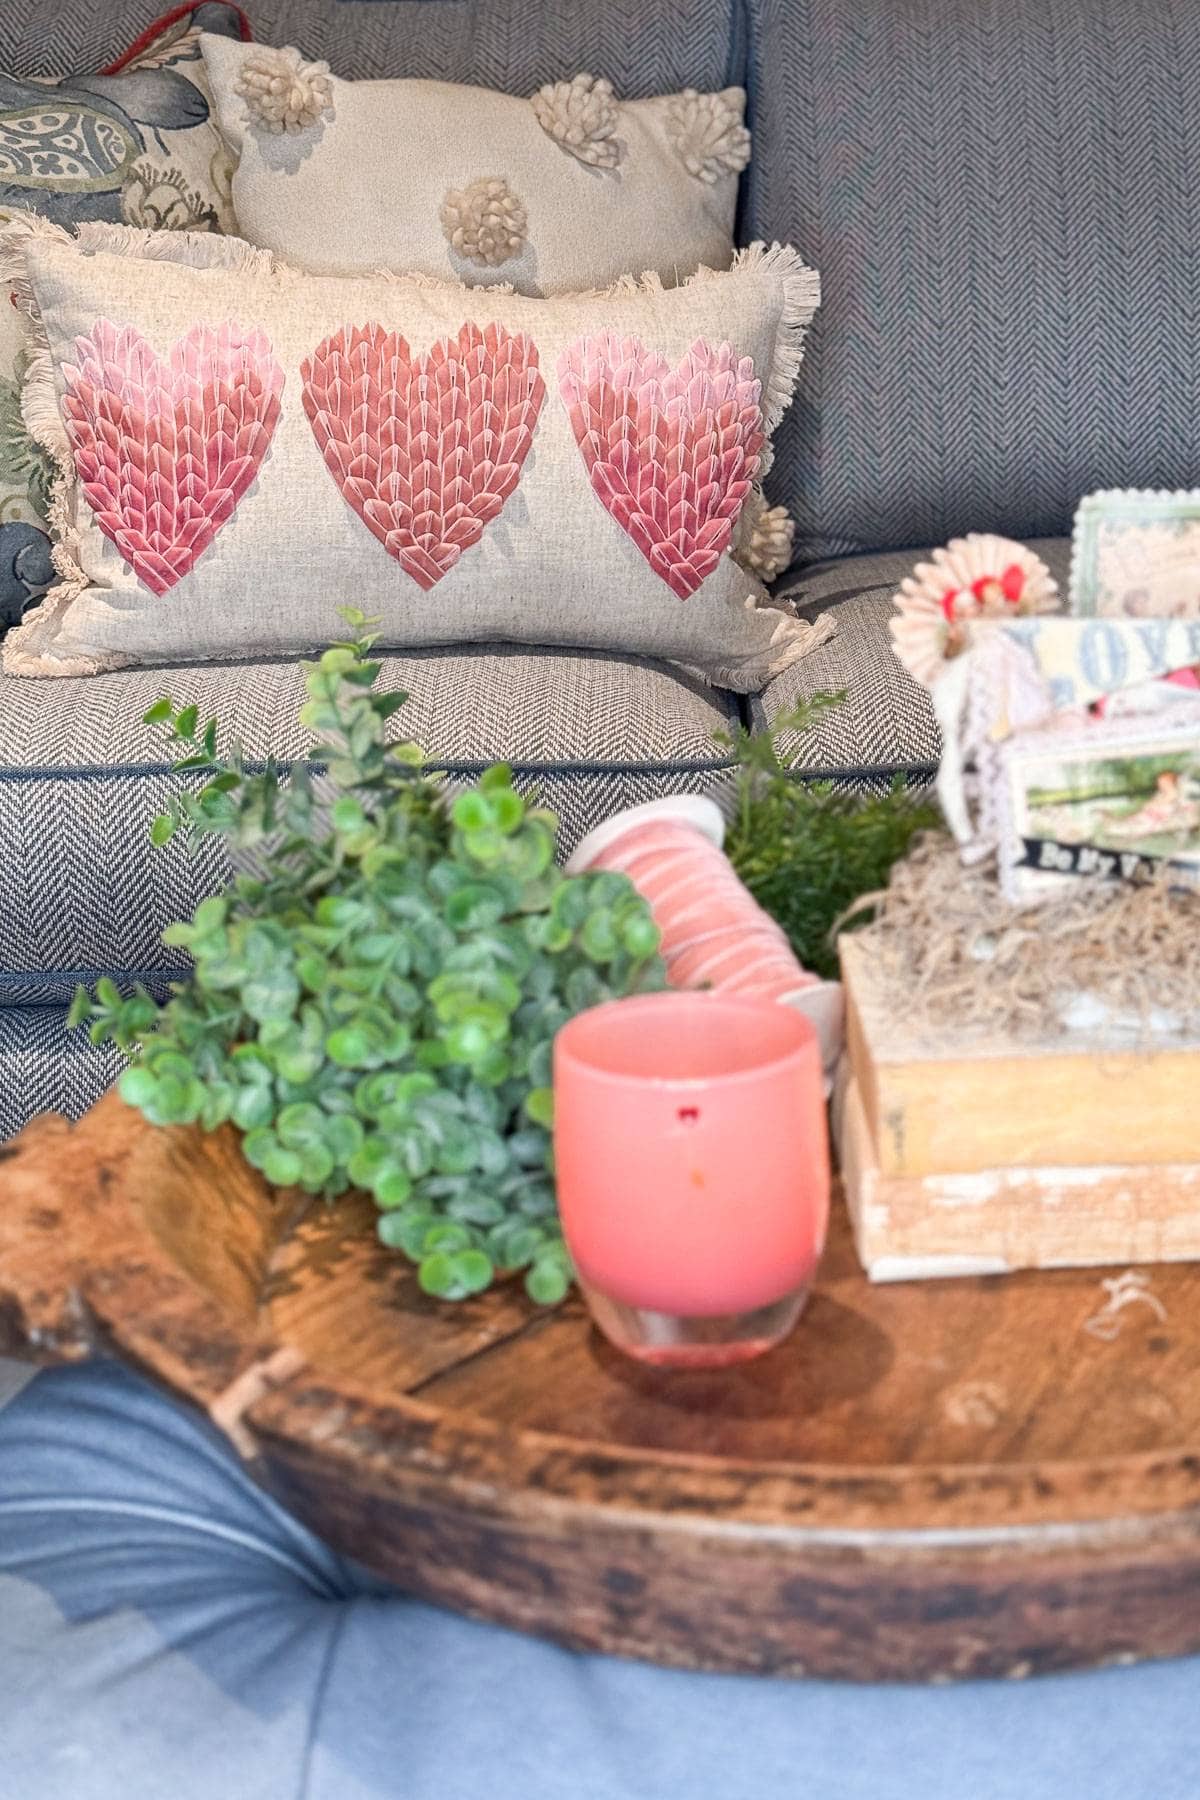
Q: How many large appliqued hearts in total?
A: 3